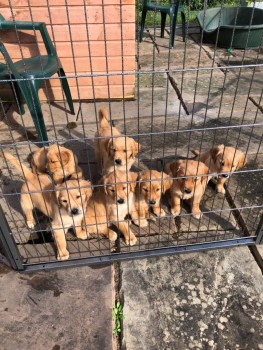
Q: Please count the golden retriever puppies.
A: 7